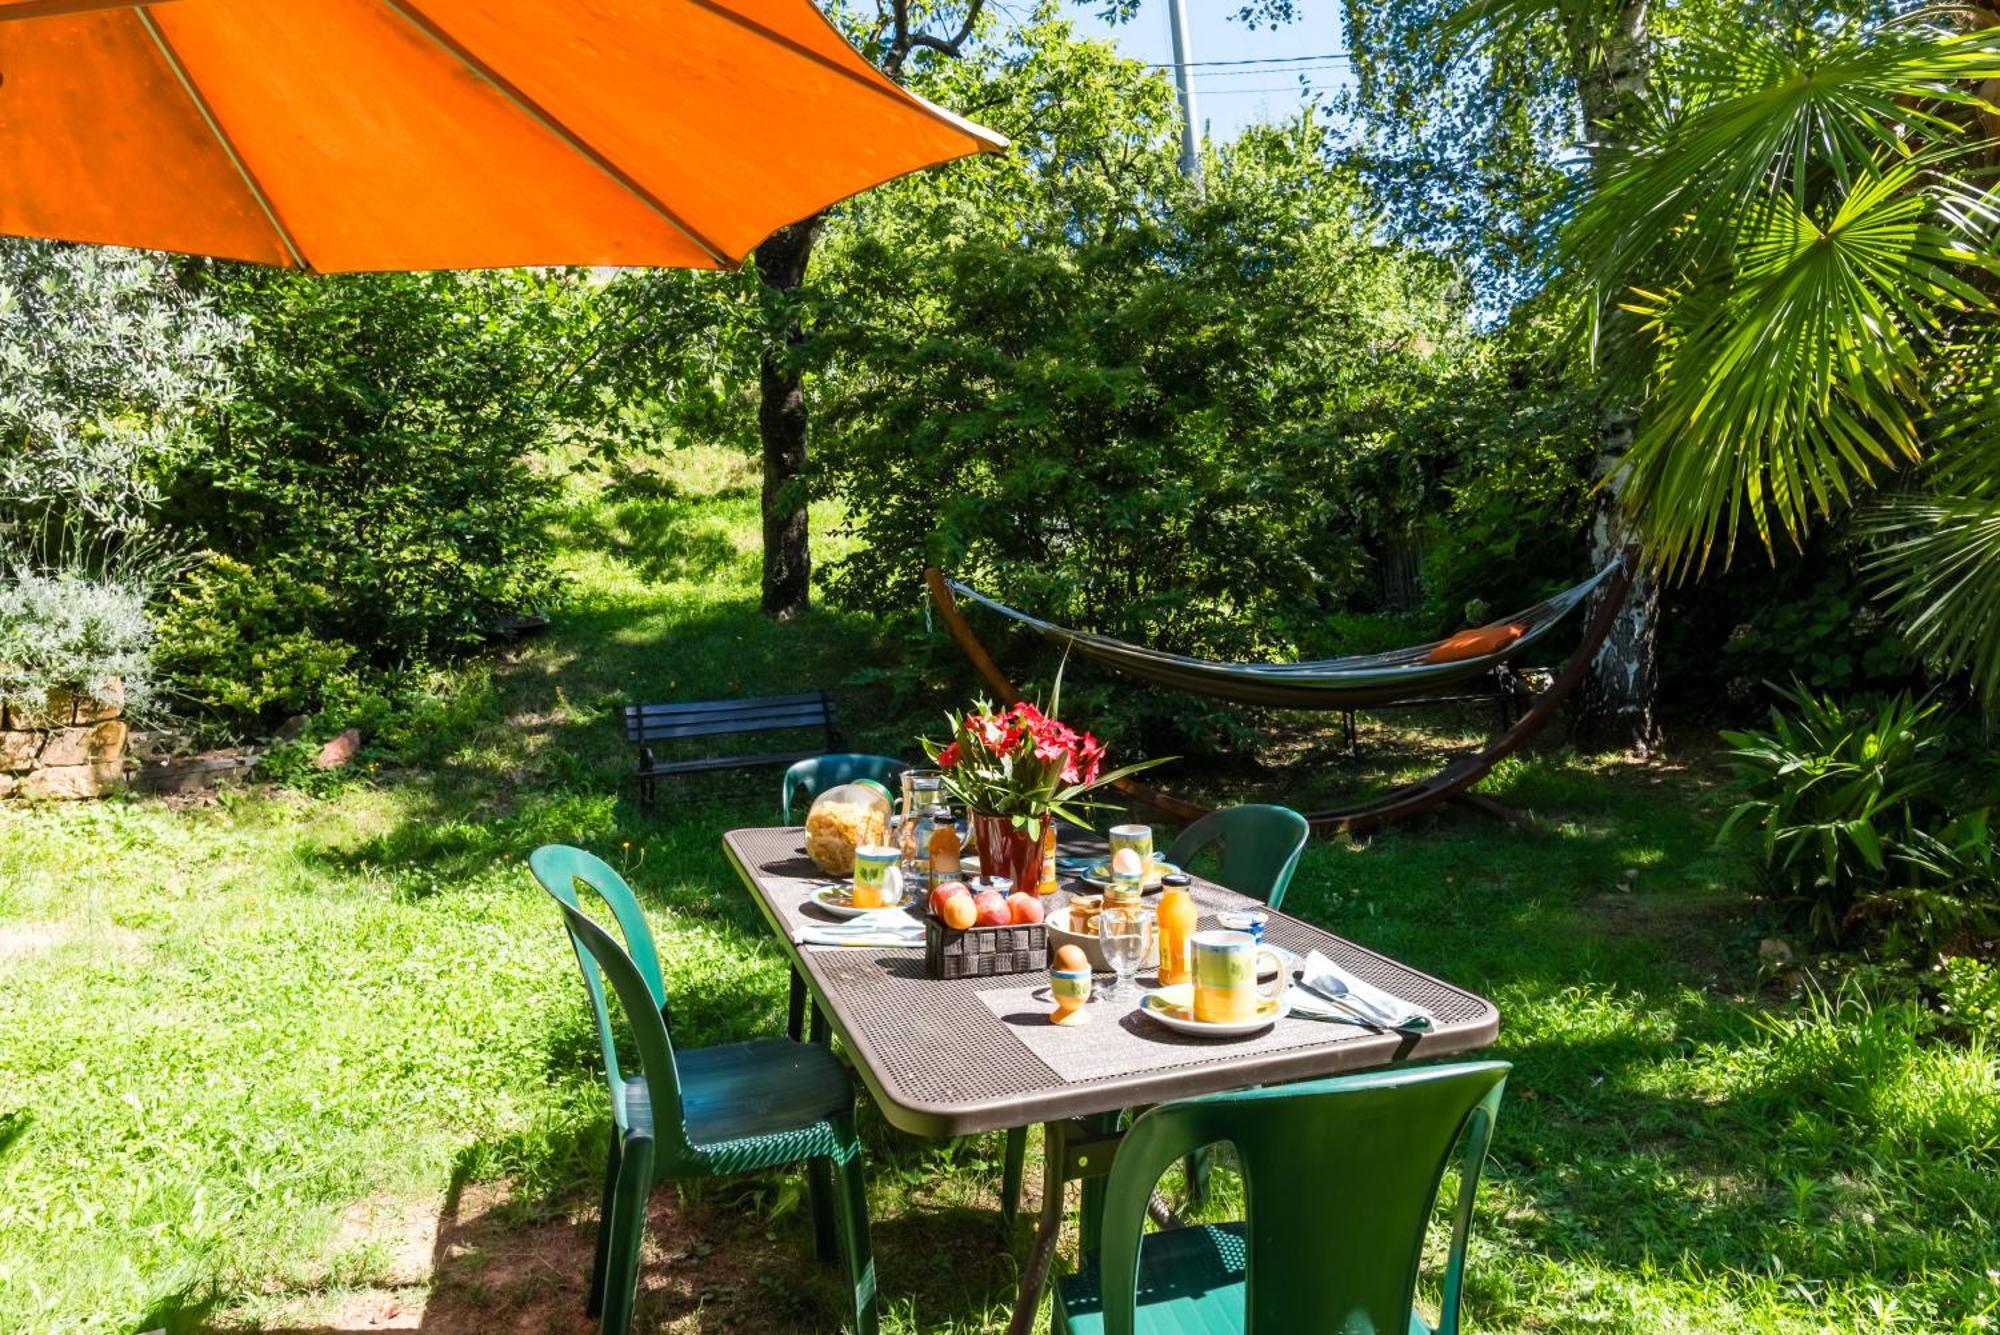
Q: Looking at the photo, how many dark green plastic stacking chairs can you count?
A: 4